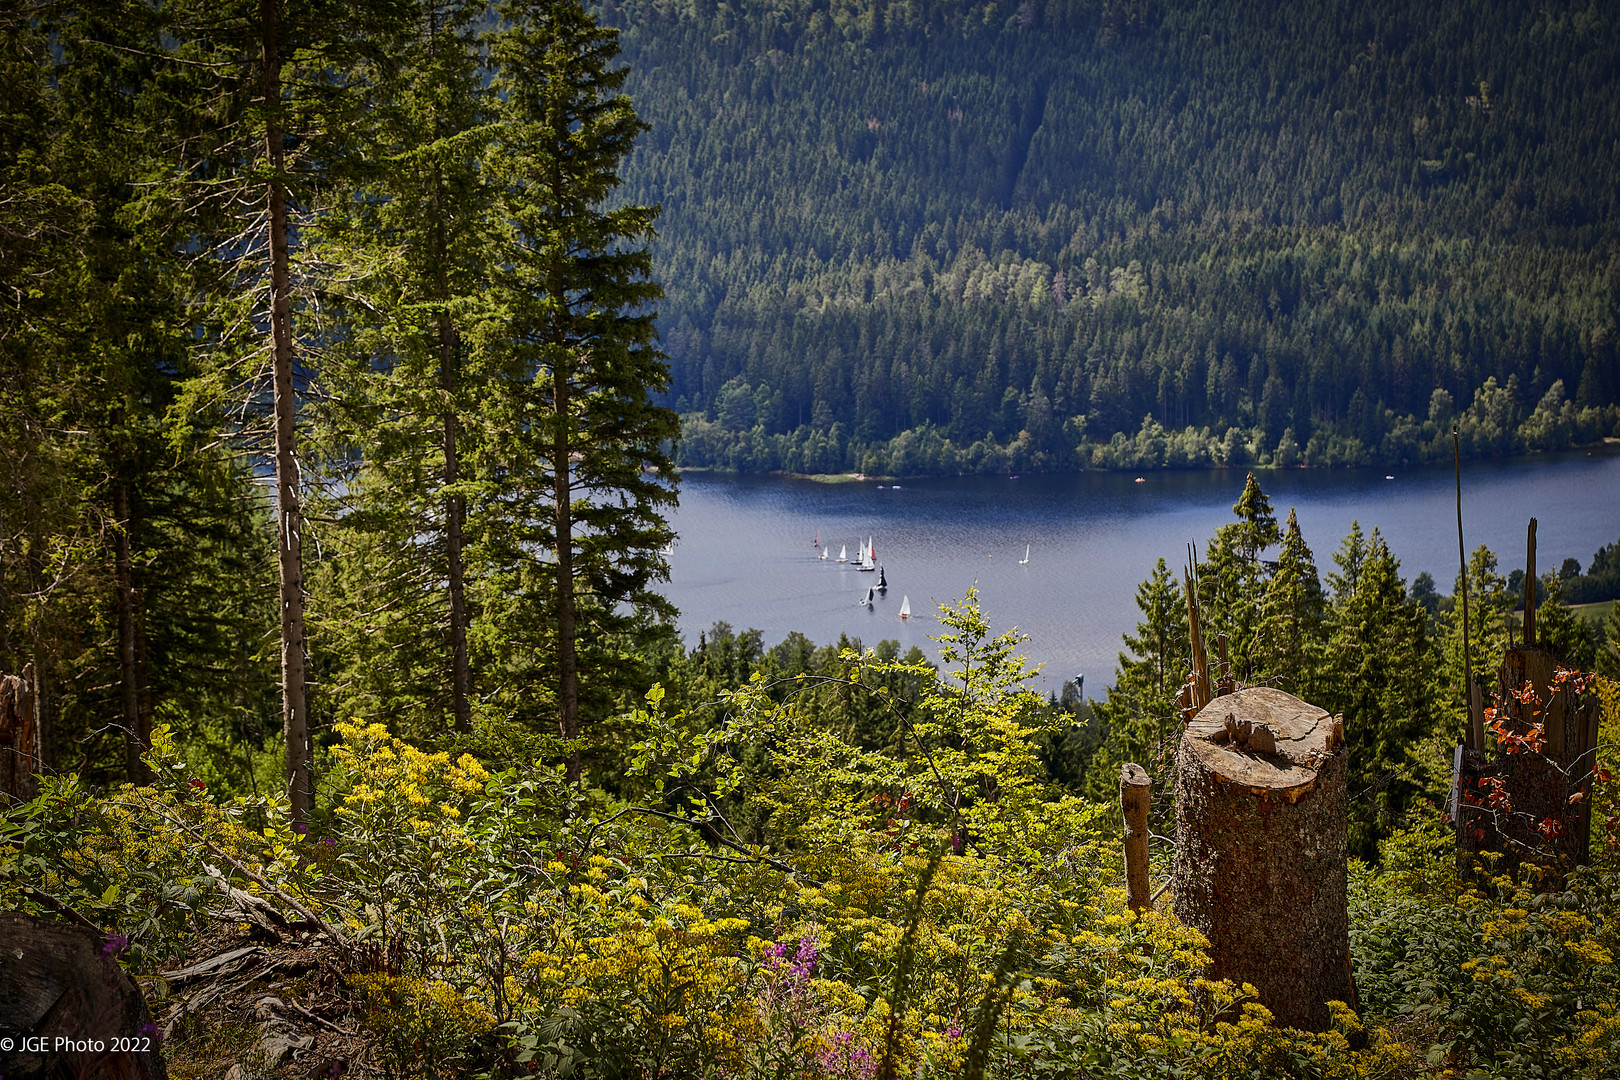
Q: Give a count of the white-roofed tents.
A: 0